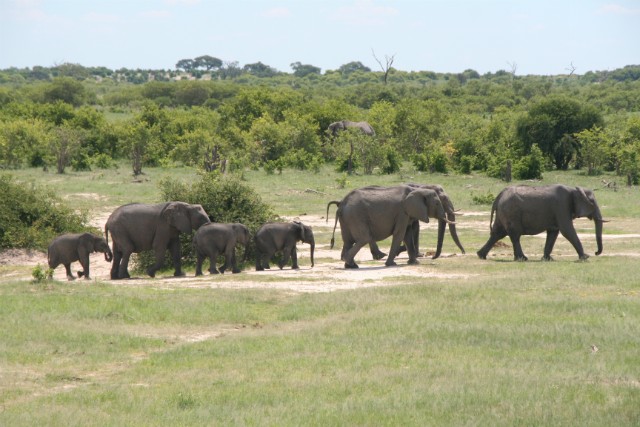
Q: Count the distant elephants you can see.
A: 1